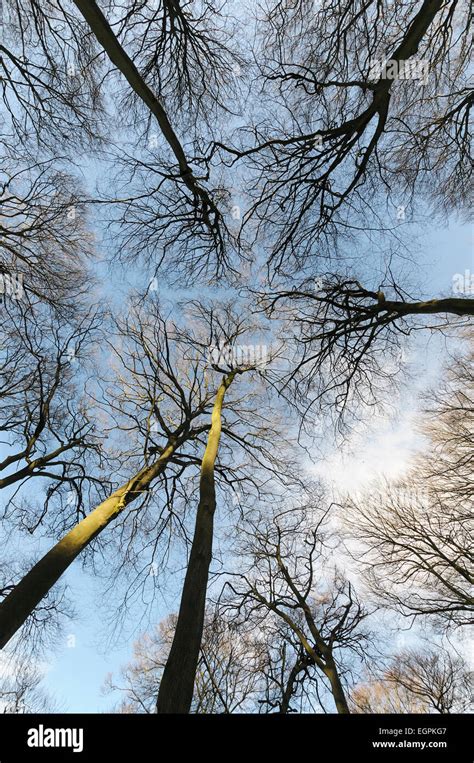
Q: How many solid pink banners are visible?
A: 0